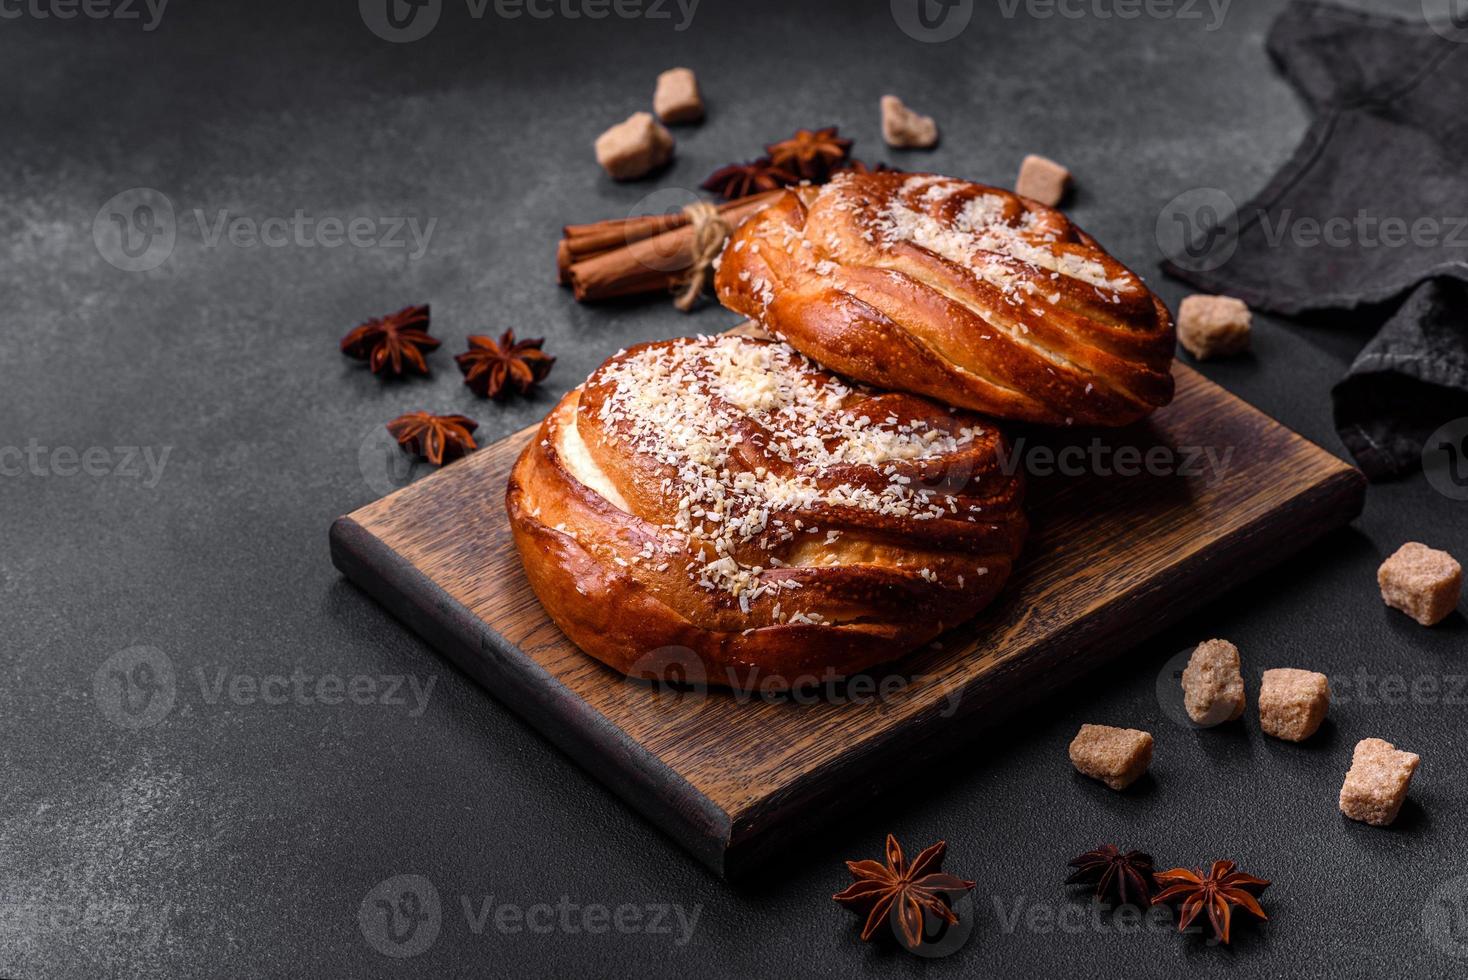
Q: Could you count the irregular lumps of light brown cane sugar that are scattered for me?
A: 10